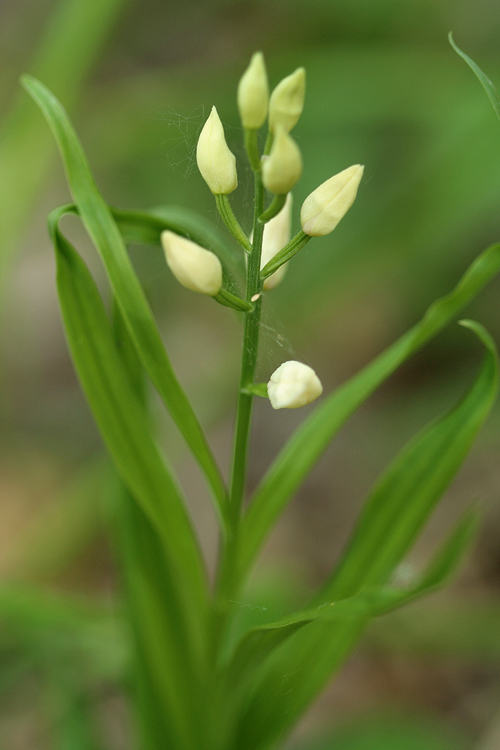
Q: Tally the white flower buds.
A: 8